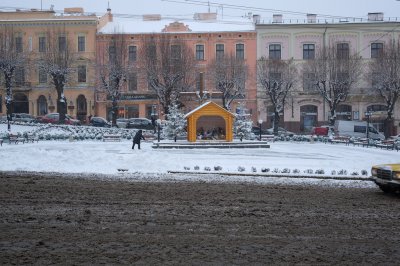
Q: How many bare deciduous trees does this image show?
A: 8